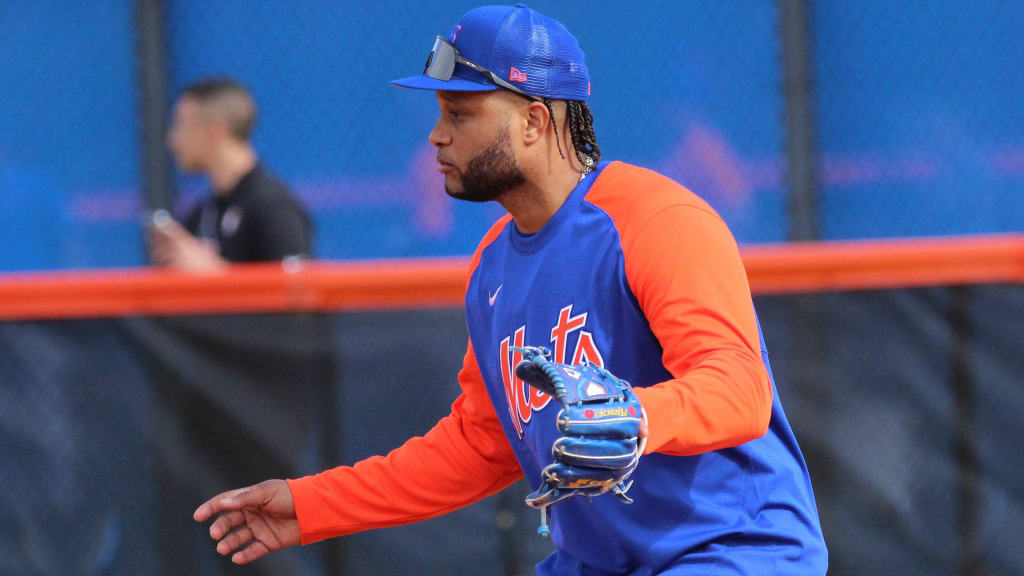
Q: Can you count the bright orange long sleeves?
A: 2